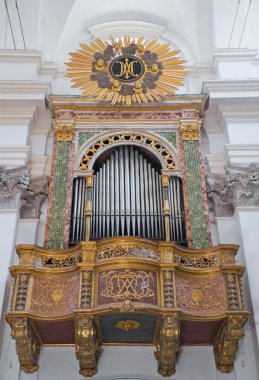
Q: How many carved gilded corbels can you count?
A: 4